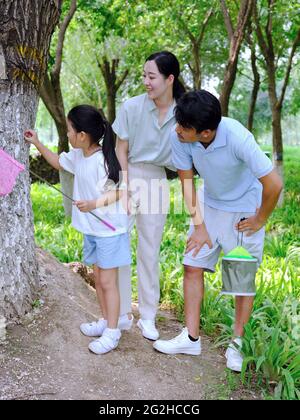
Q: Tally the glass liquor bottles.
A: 0